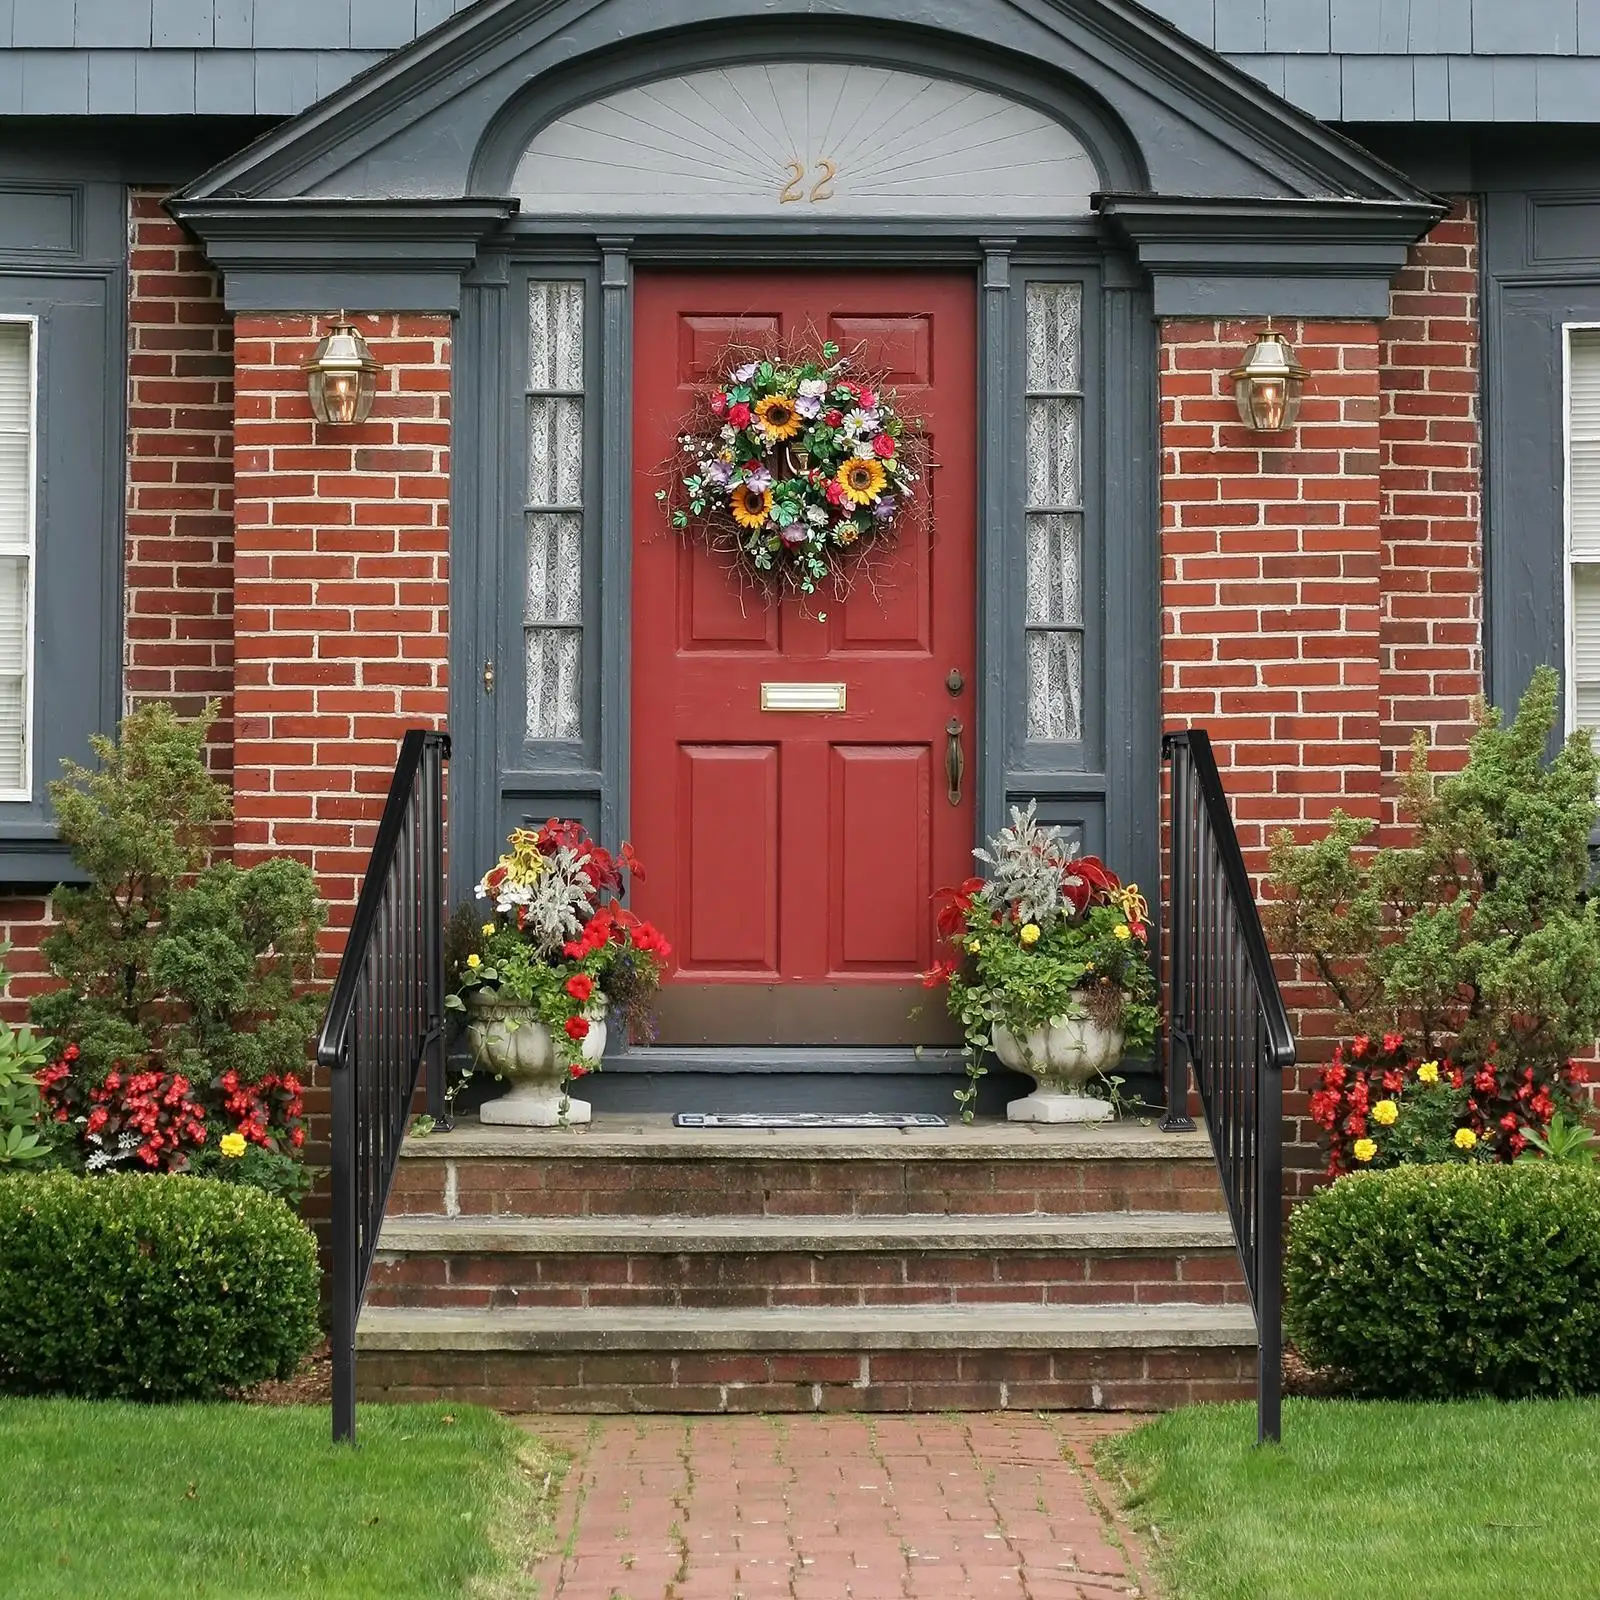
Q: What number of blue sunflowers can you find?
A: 0